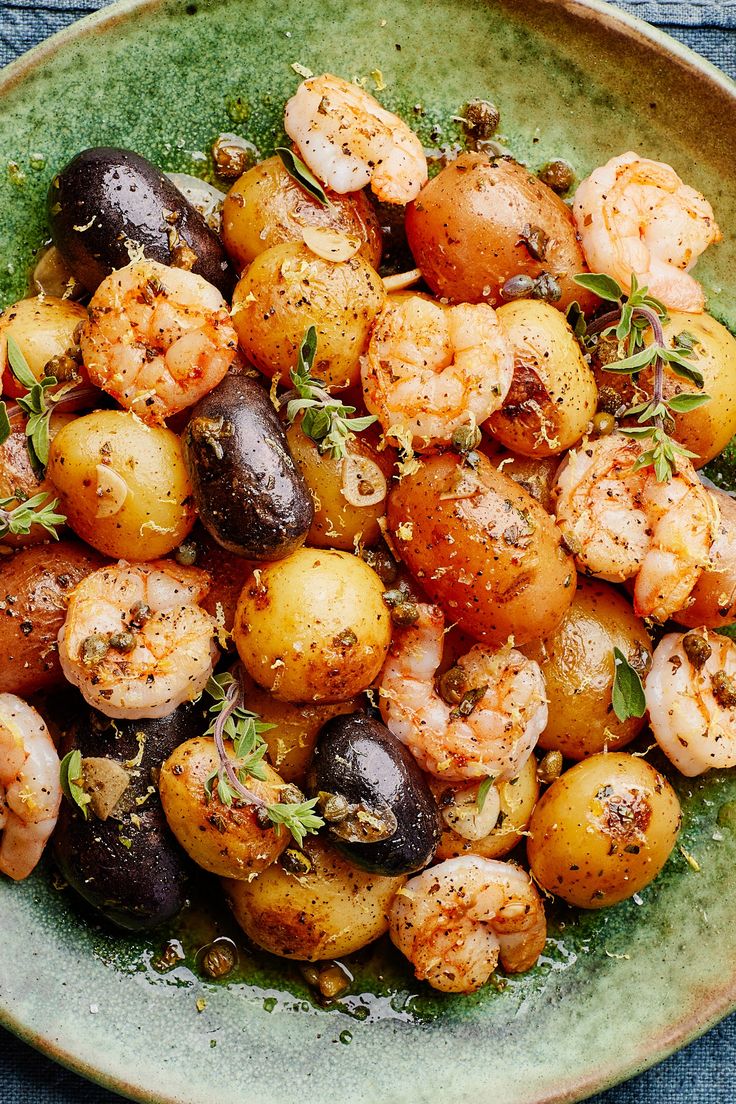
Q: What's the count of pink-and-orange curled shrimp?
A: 10